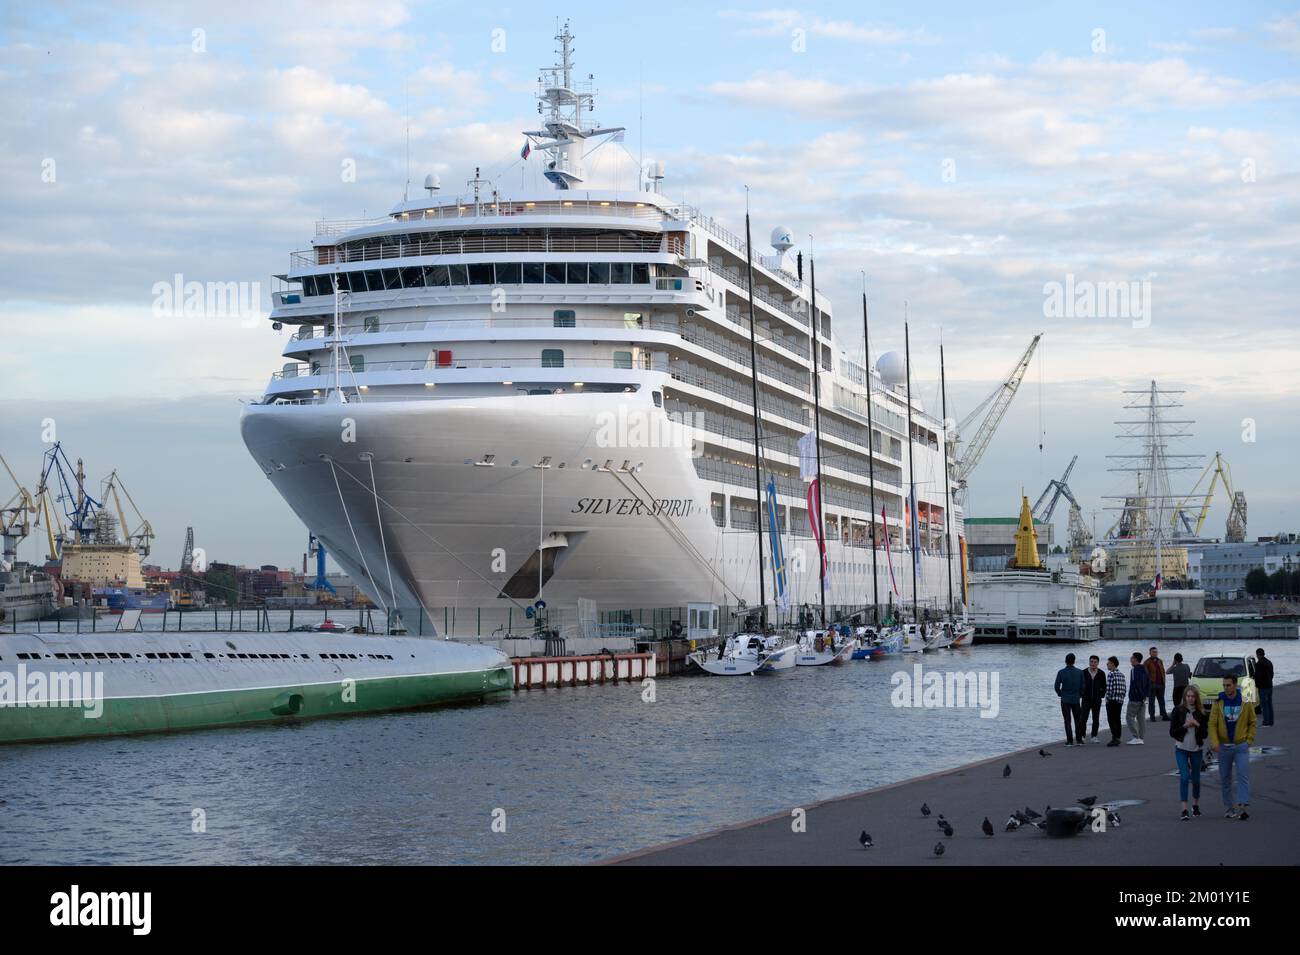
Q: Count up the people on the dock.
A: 9